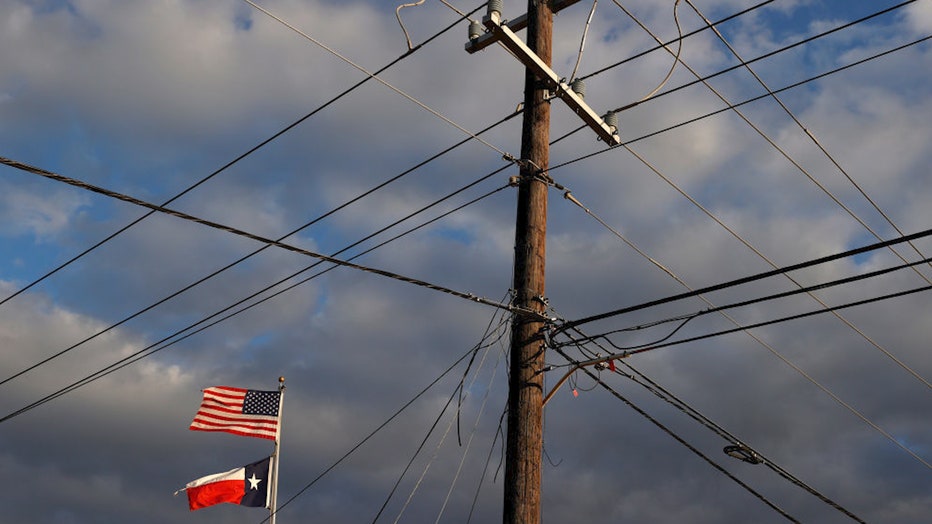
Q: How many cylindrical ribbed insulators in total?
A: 4